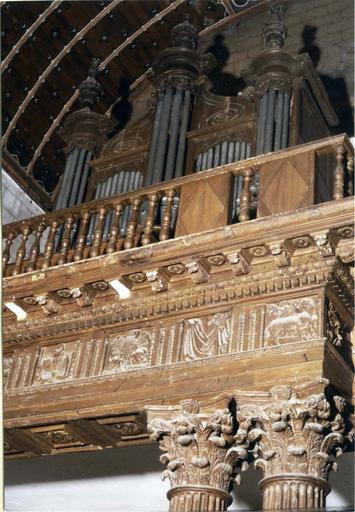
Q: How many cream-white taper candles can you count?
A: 0